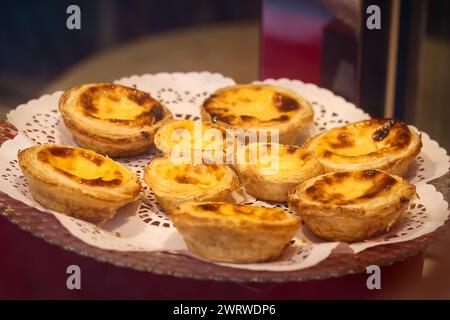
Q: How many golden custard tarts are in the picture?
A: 9